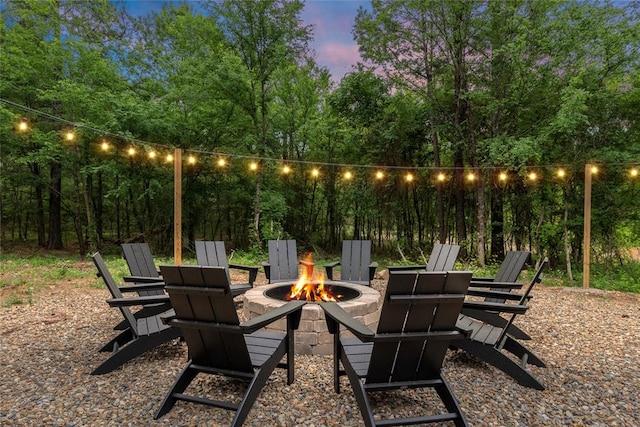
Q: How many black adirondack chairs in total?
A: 10